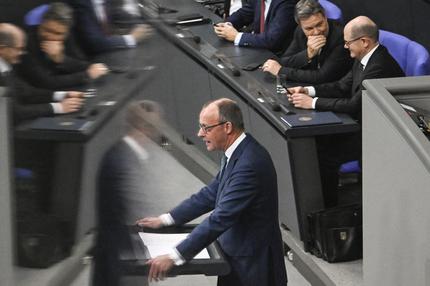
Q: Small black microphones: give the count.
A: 3